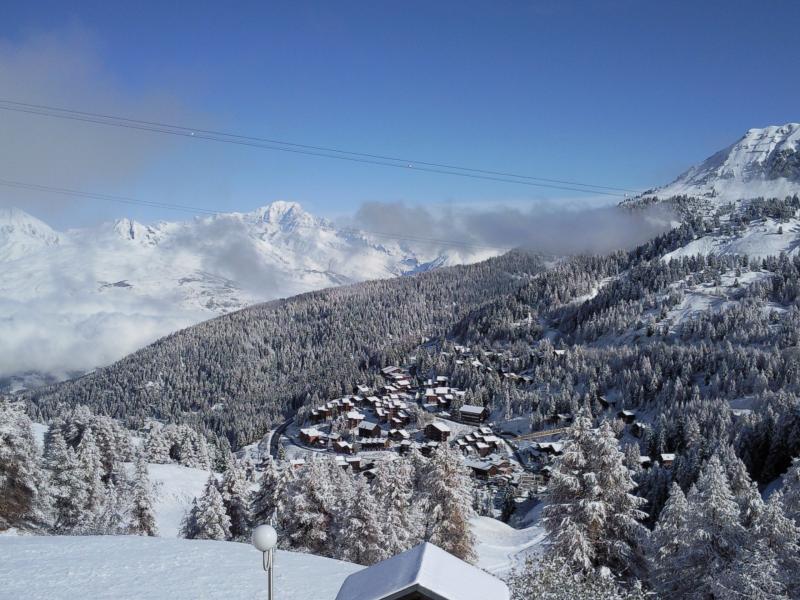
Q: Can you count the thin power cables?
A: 4